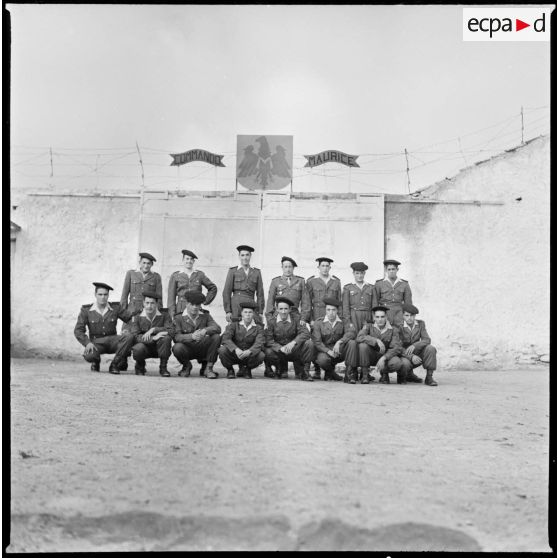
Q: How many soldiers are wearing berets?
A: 15